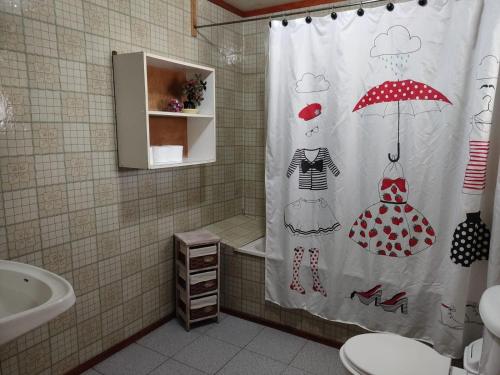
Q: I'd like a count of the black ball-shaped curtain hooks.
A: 7